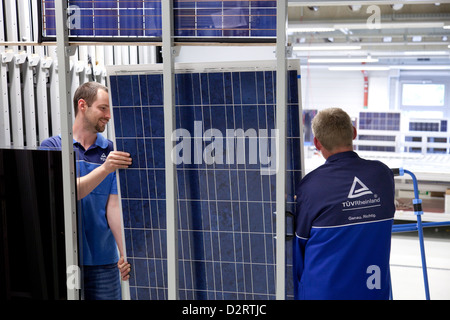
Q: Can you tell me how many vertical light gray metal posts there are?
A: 3